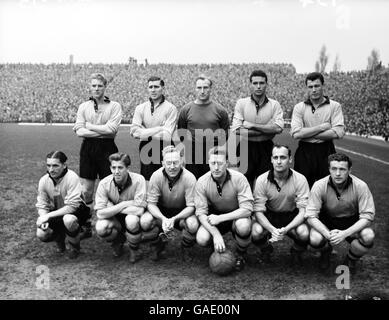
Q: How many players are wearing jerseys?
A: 11